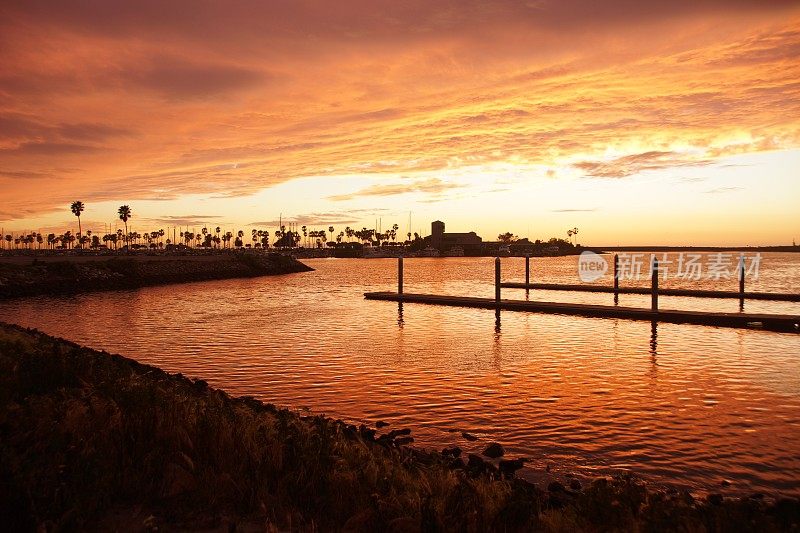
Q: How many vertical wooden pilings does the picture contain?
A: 6